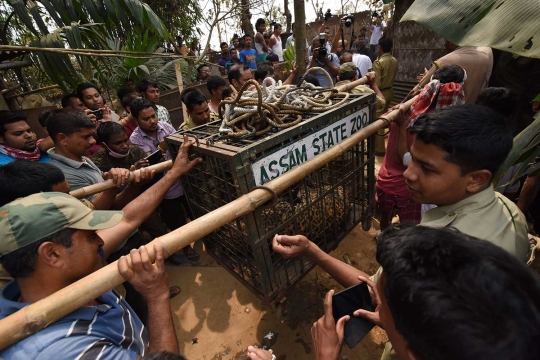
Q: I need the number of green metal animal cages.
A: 1